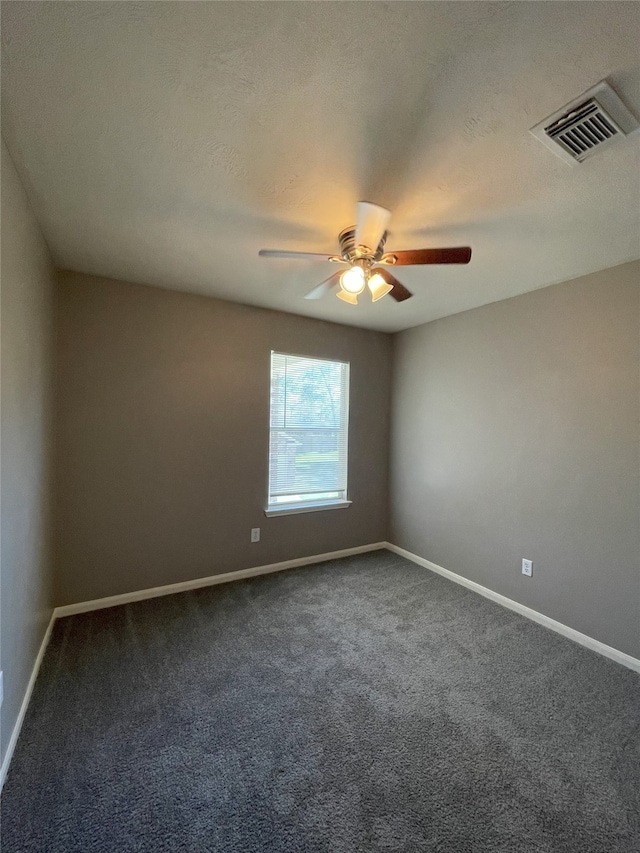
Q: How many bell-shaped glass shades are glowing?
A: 3